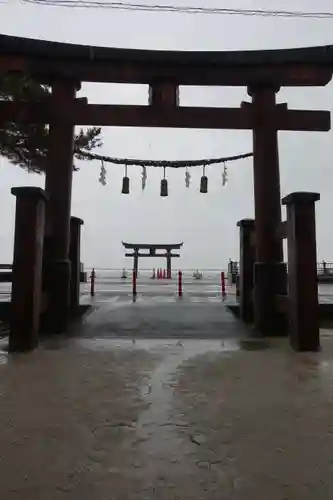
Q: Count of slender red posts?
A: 4